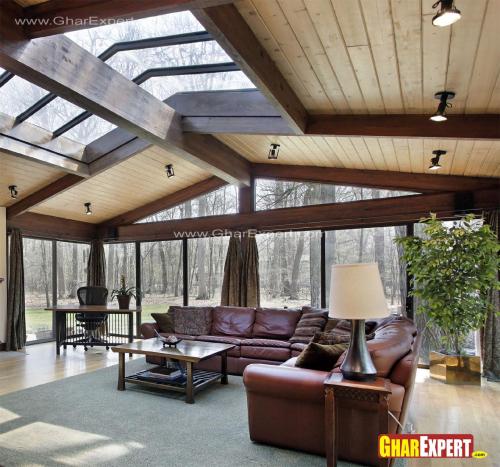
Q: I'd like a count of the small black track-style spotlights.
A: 7